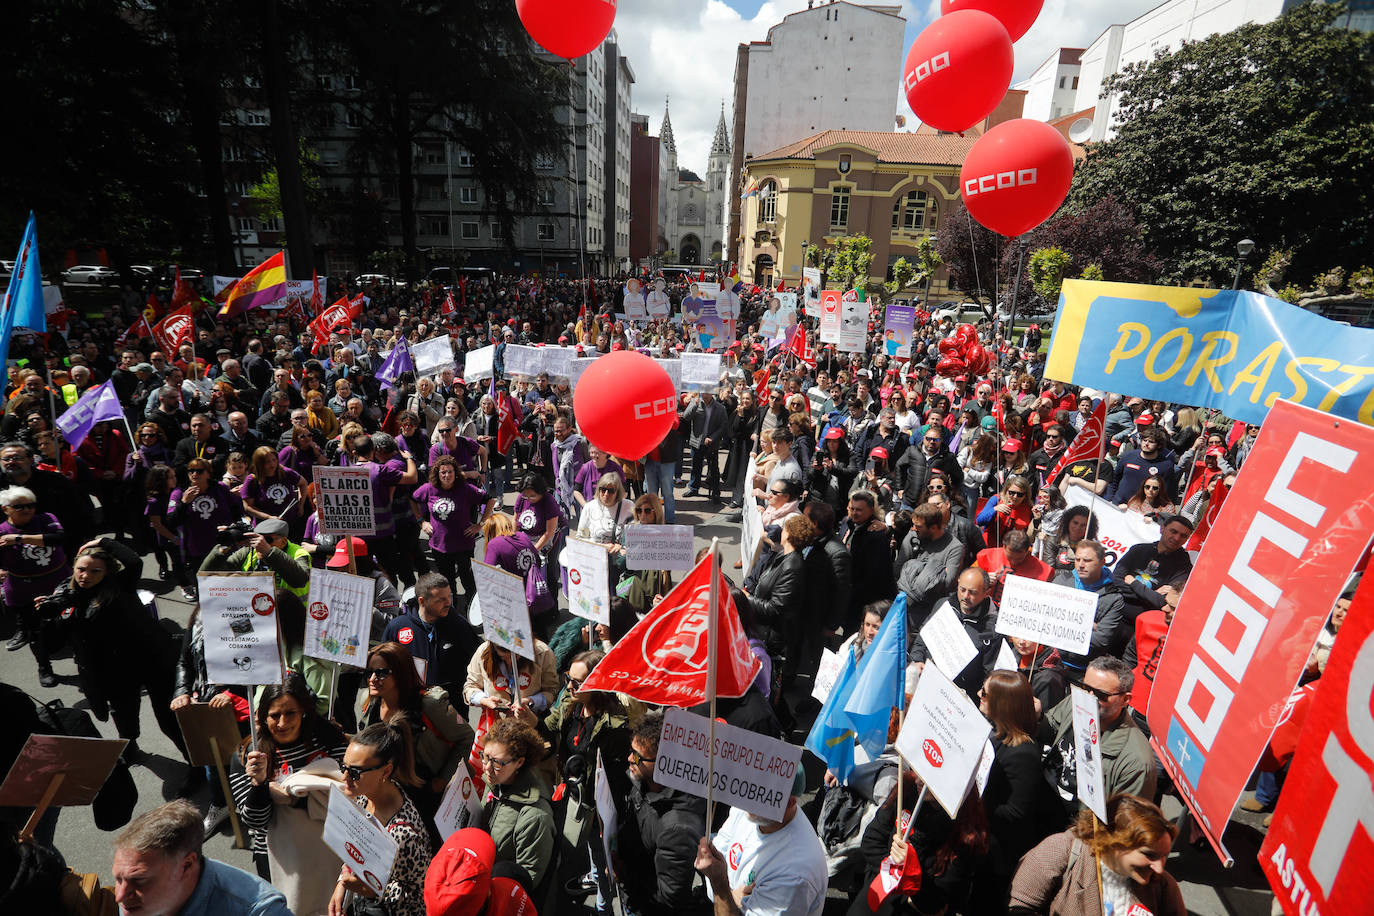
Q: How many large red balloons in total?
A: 5